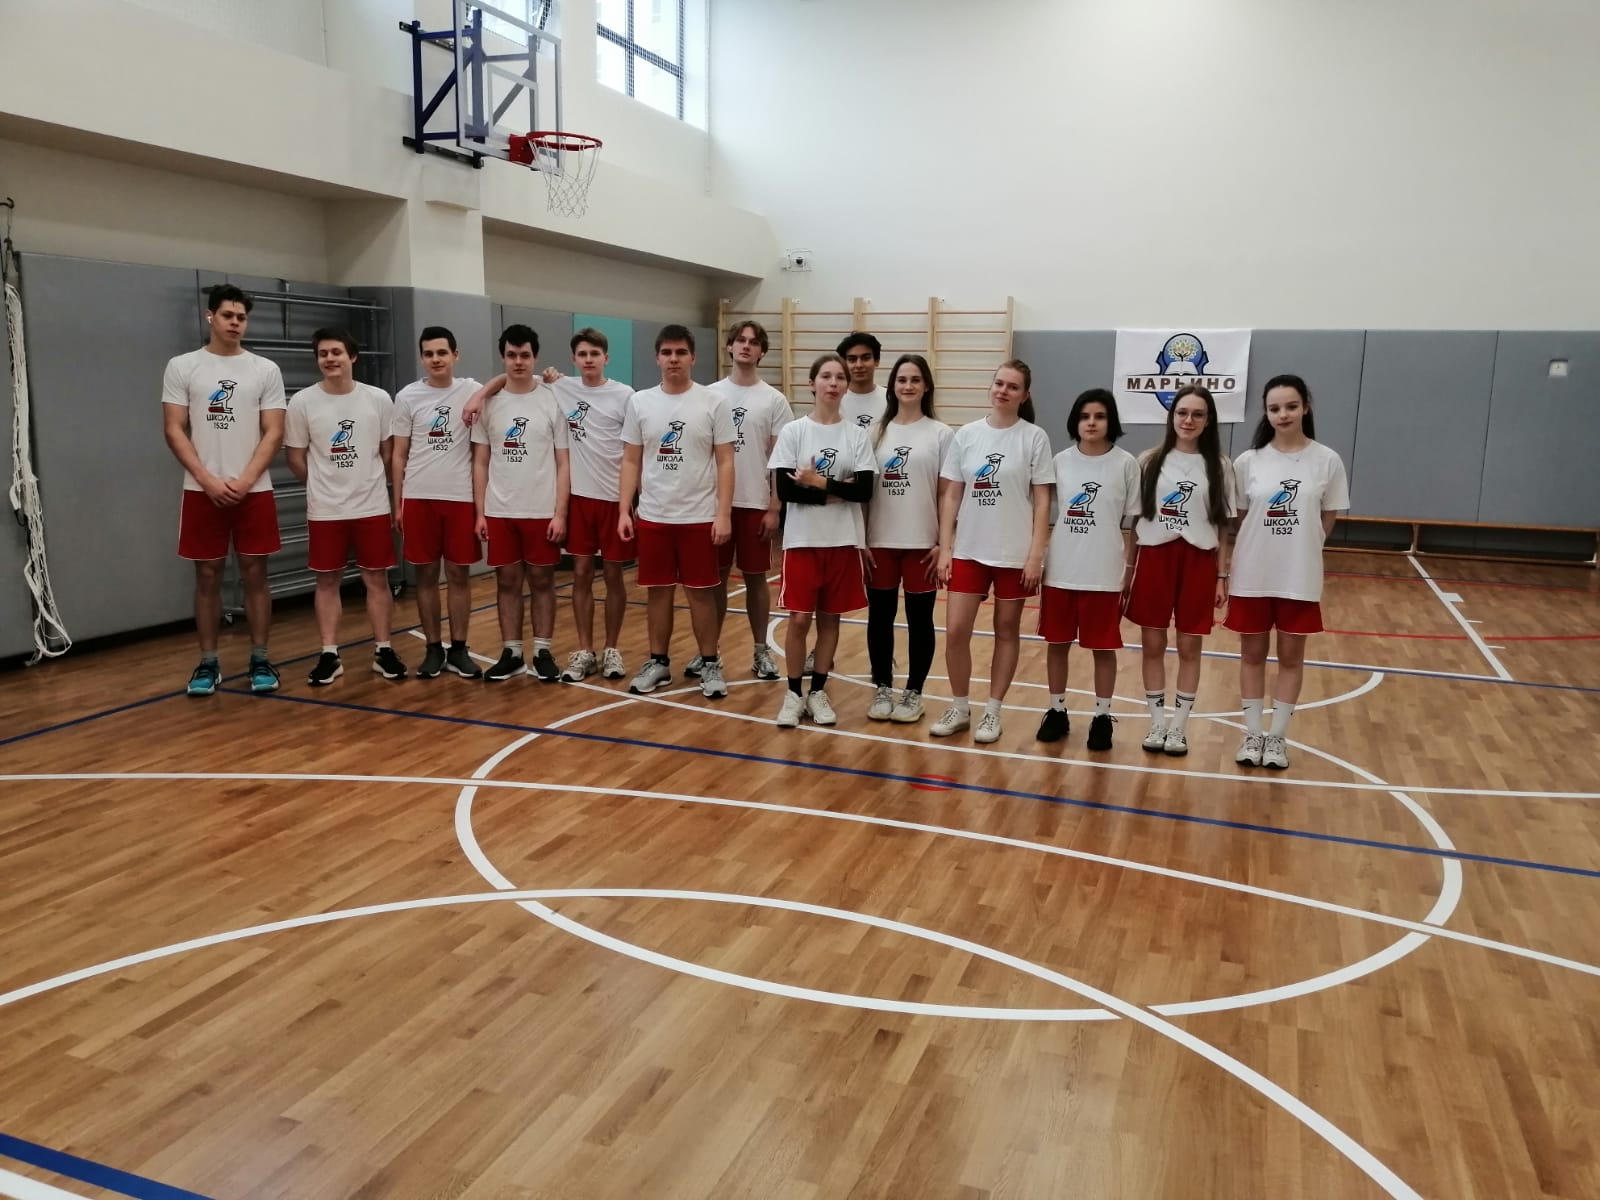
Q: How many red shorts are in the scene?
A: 13